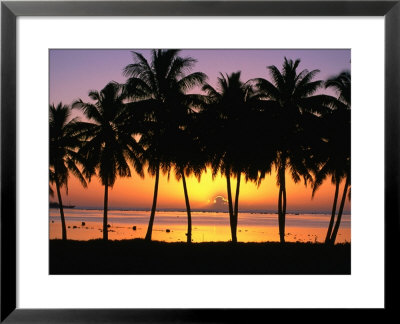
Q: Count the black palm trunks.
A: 10